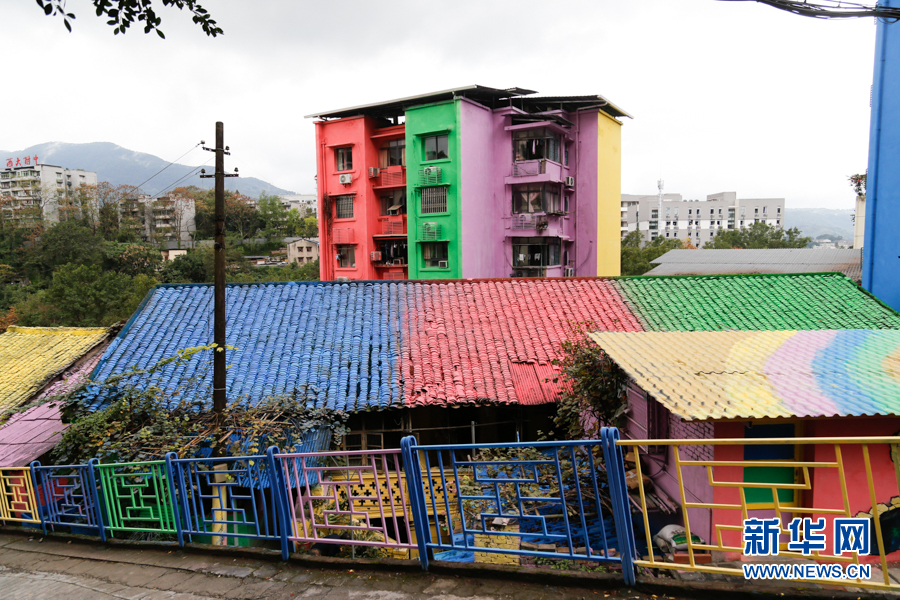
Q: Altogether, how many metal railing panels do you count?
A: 7